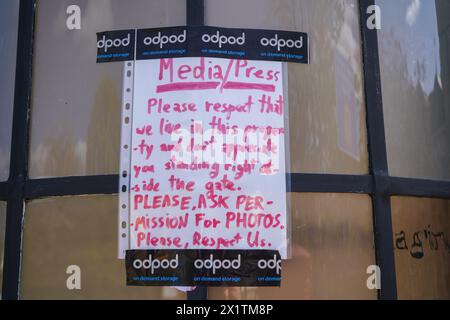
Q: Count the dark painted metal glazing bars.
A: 4